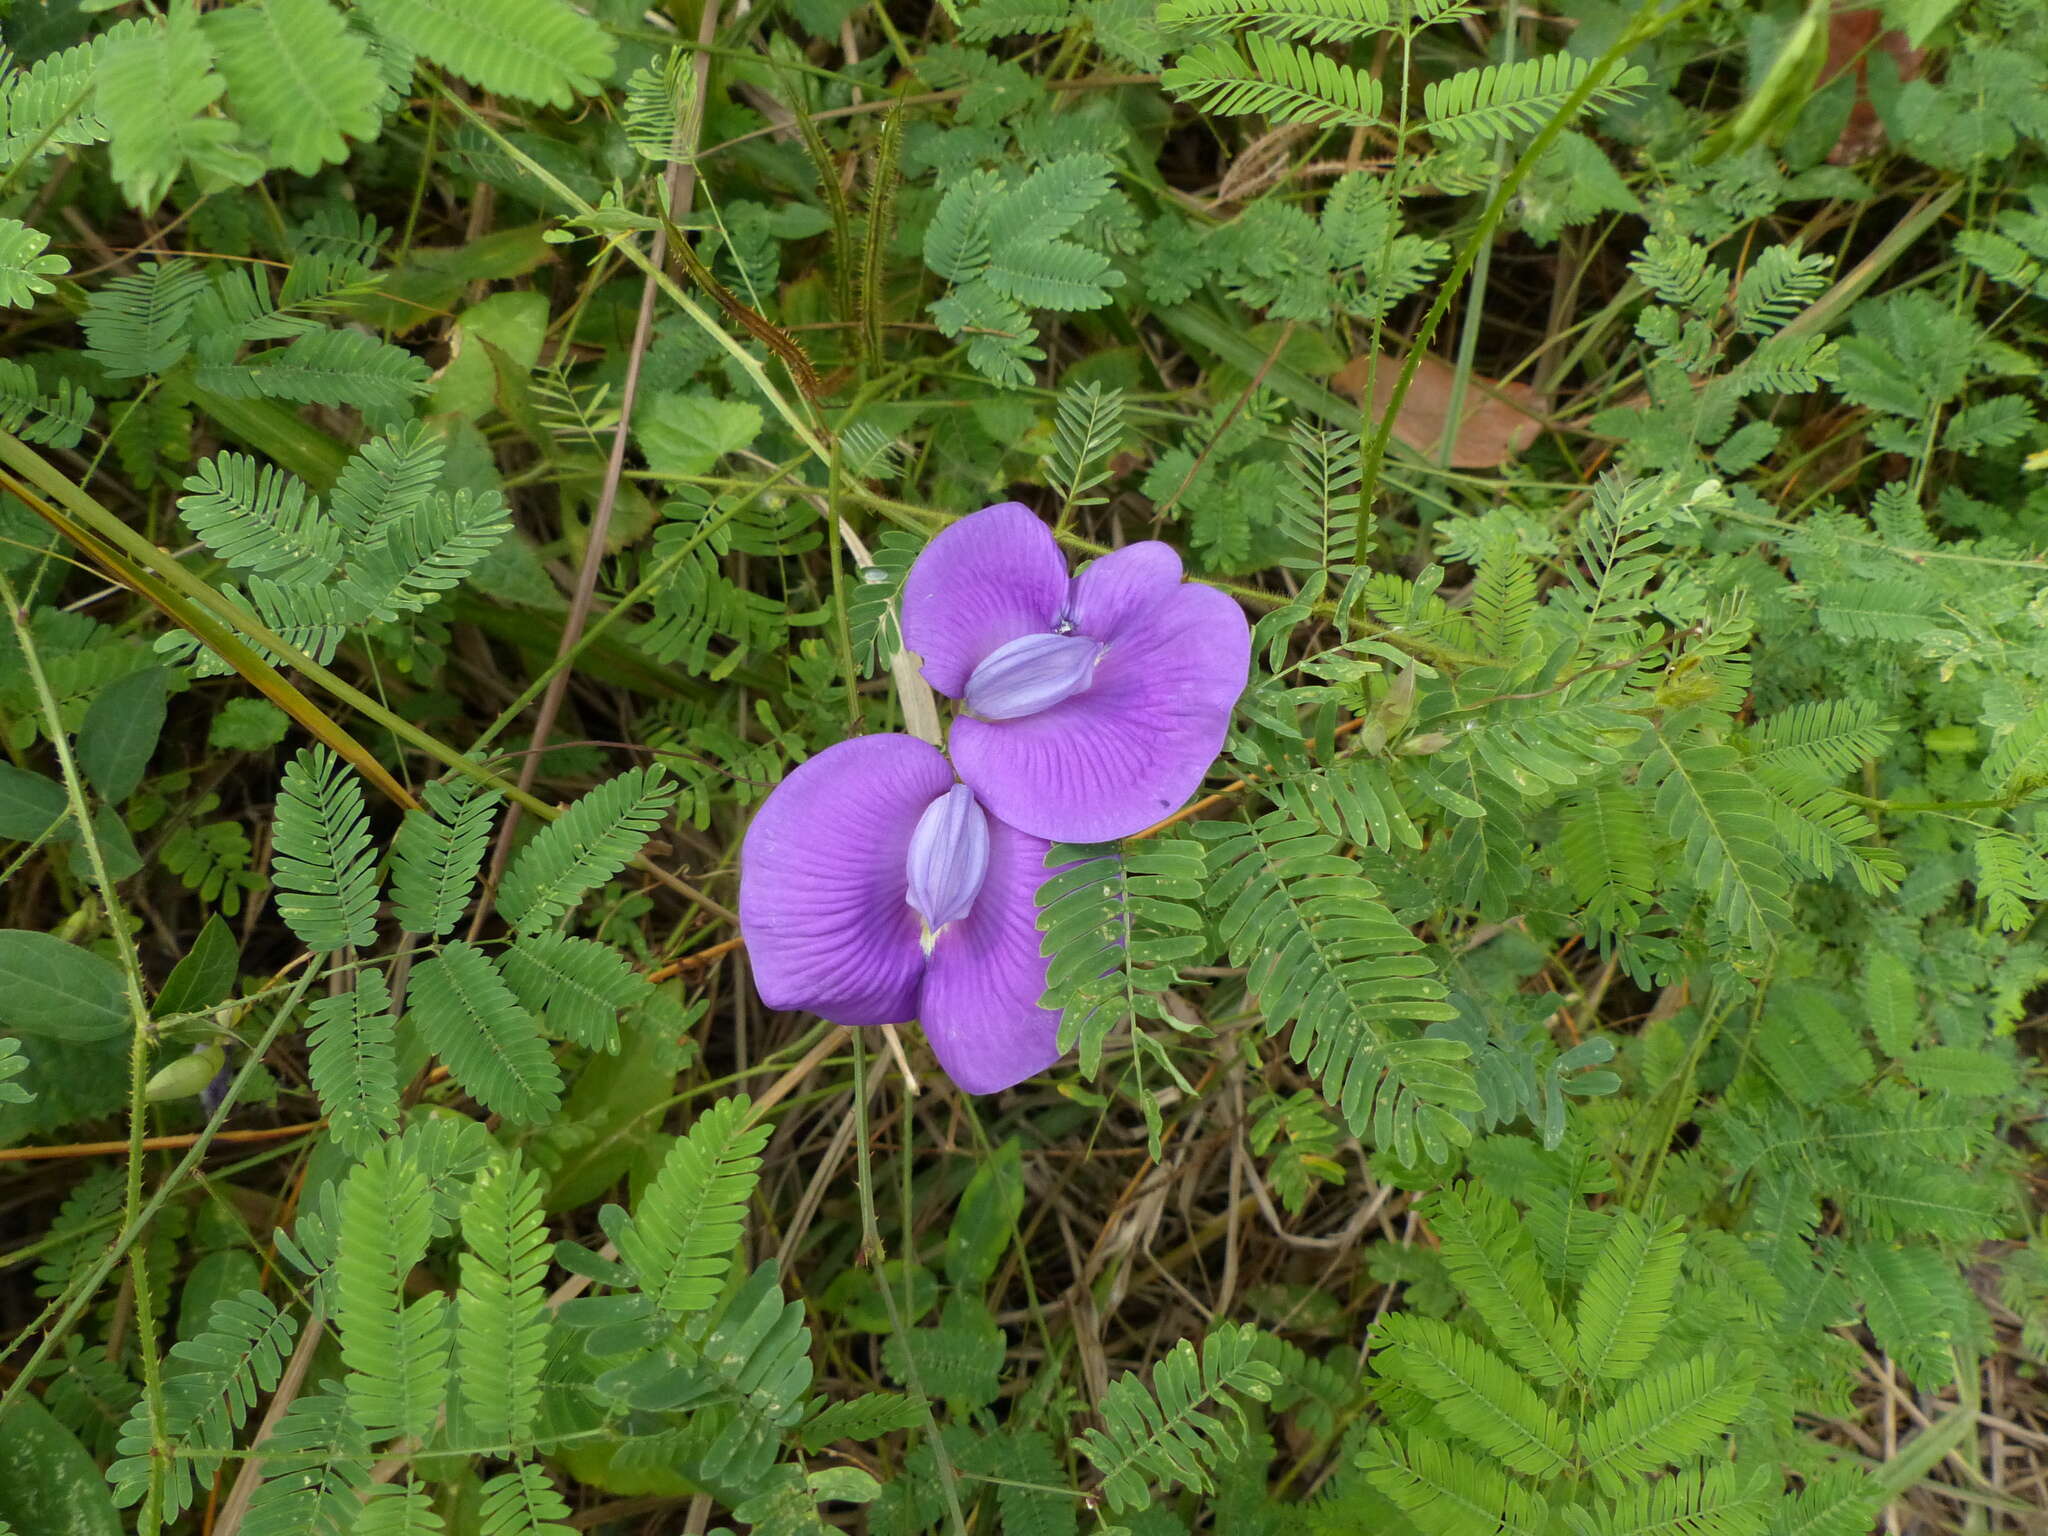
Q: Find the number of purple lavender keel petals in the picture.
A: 2